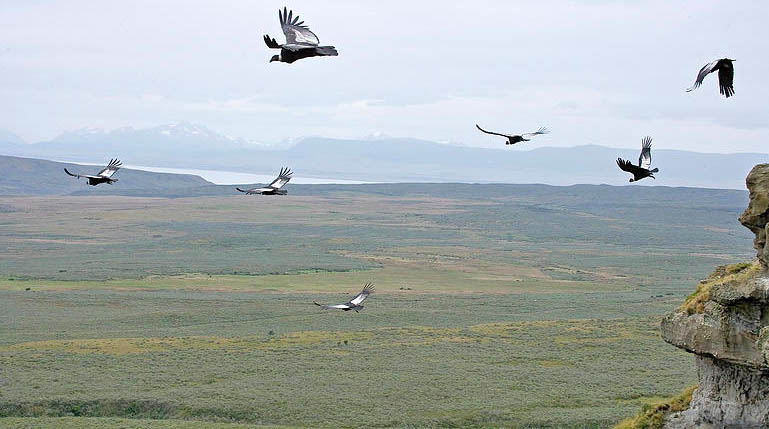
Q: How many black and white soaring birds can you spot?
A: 7